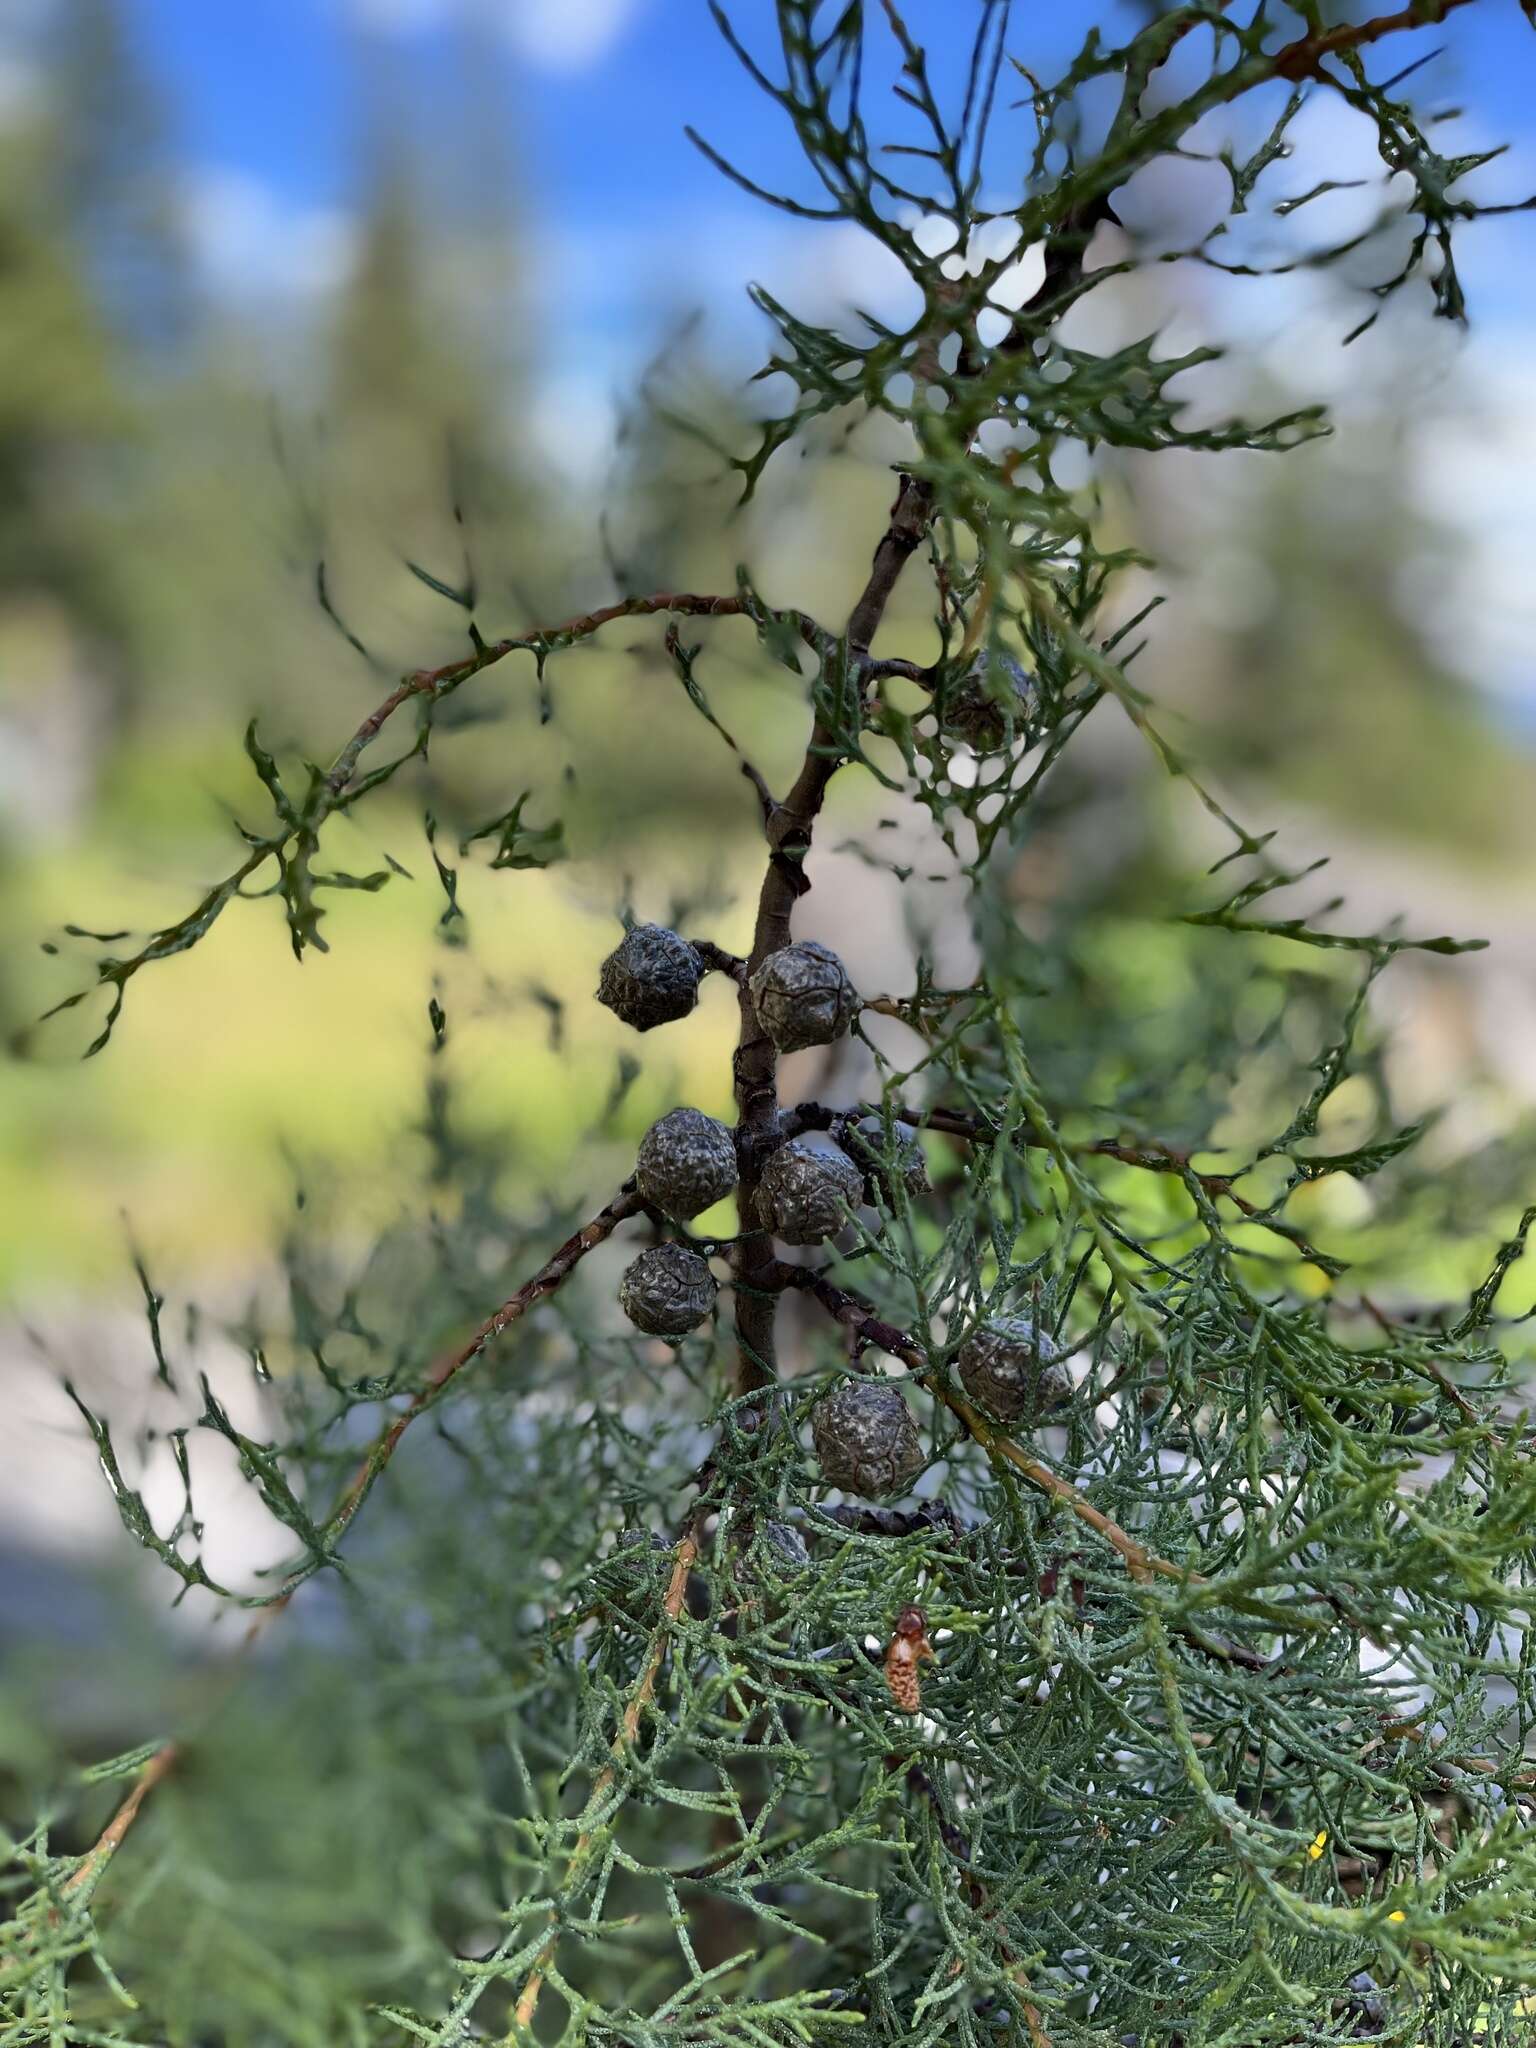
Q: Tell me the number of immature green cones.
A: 0